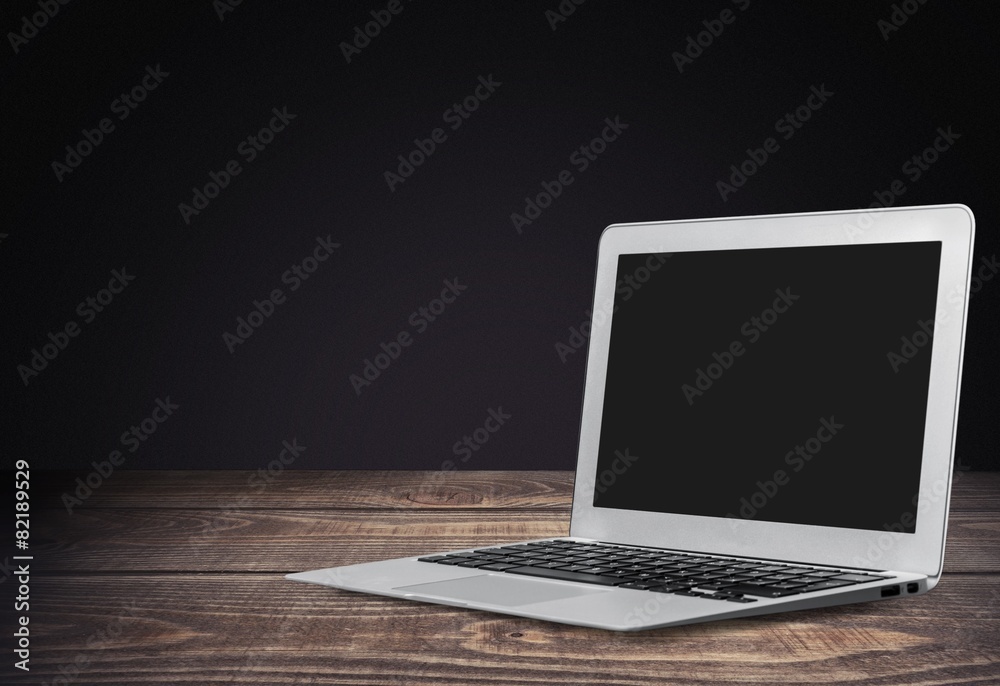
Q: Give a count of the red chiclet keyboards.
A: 0